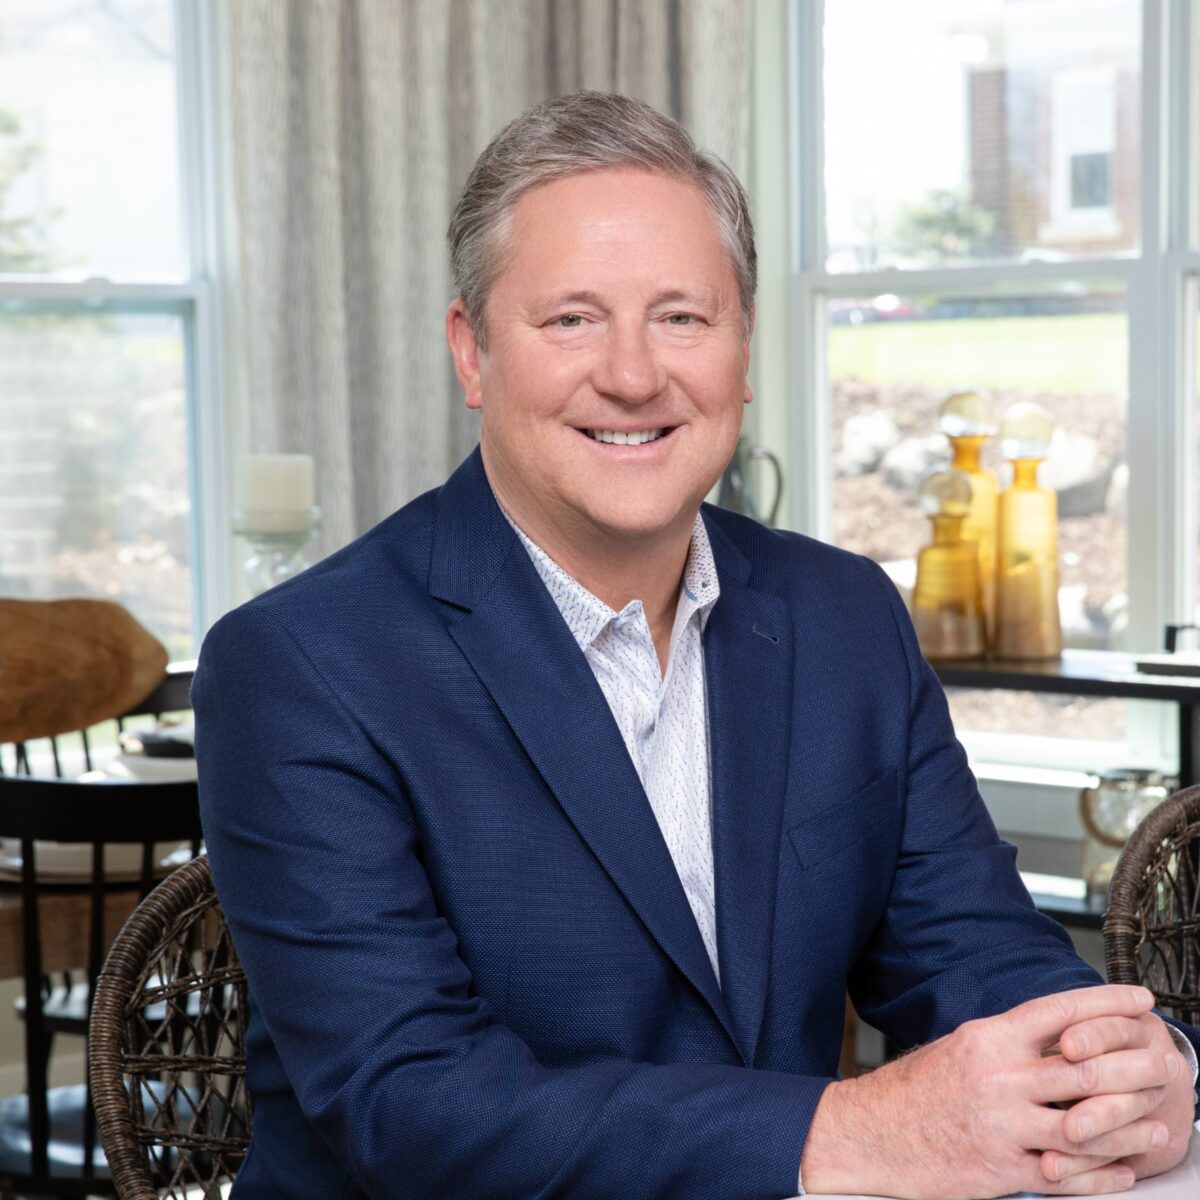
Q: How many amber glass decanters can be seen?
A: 3